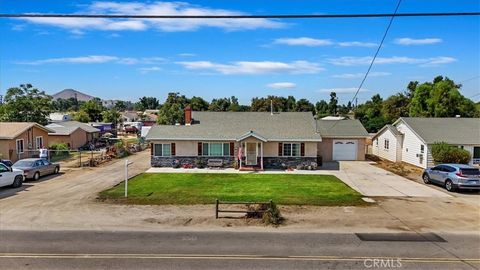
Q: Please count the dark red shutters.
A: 6